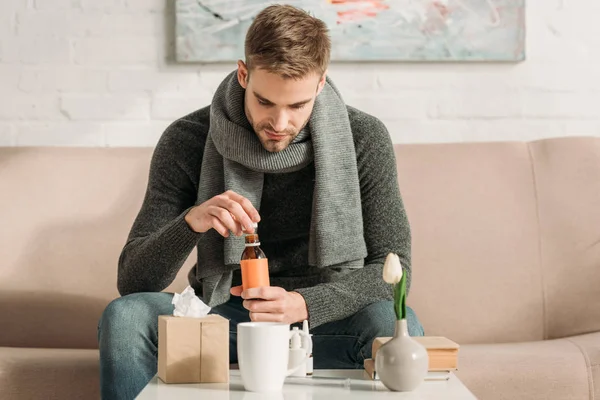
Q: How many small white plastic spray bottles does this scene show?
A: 2